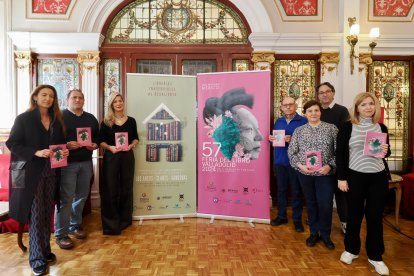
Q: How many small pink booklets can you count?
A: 6